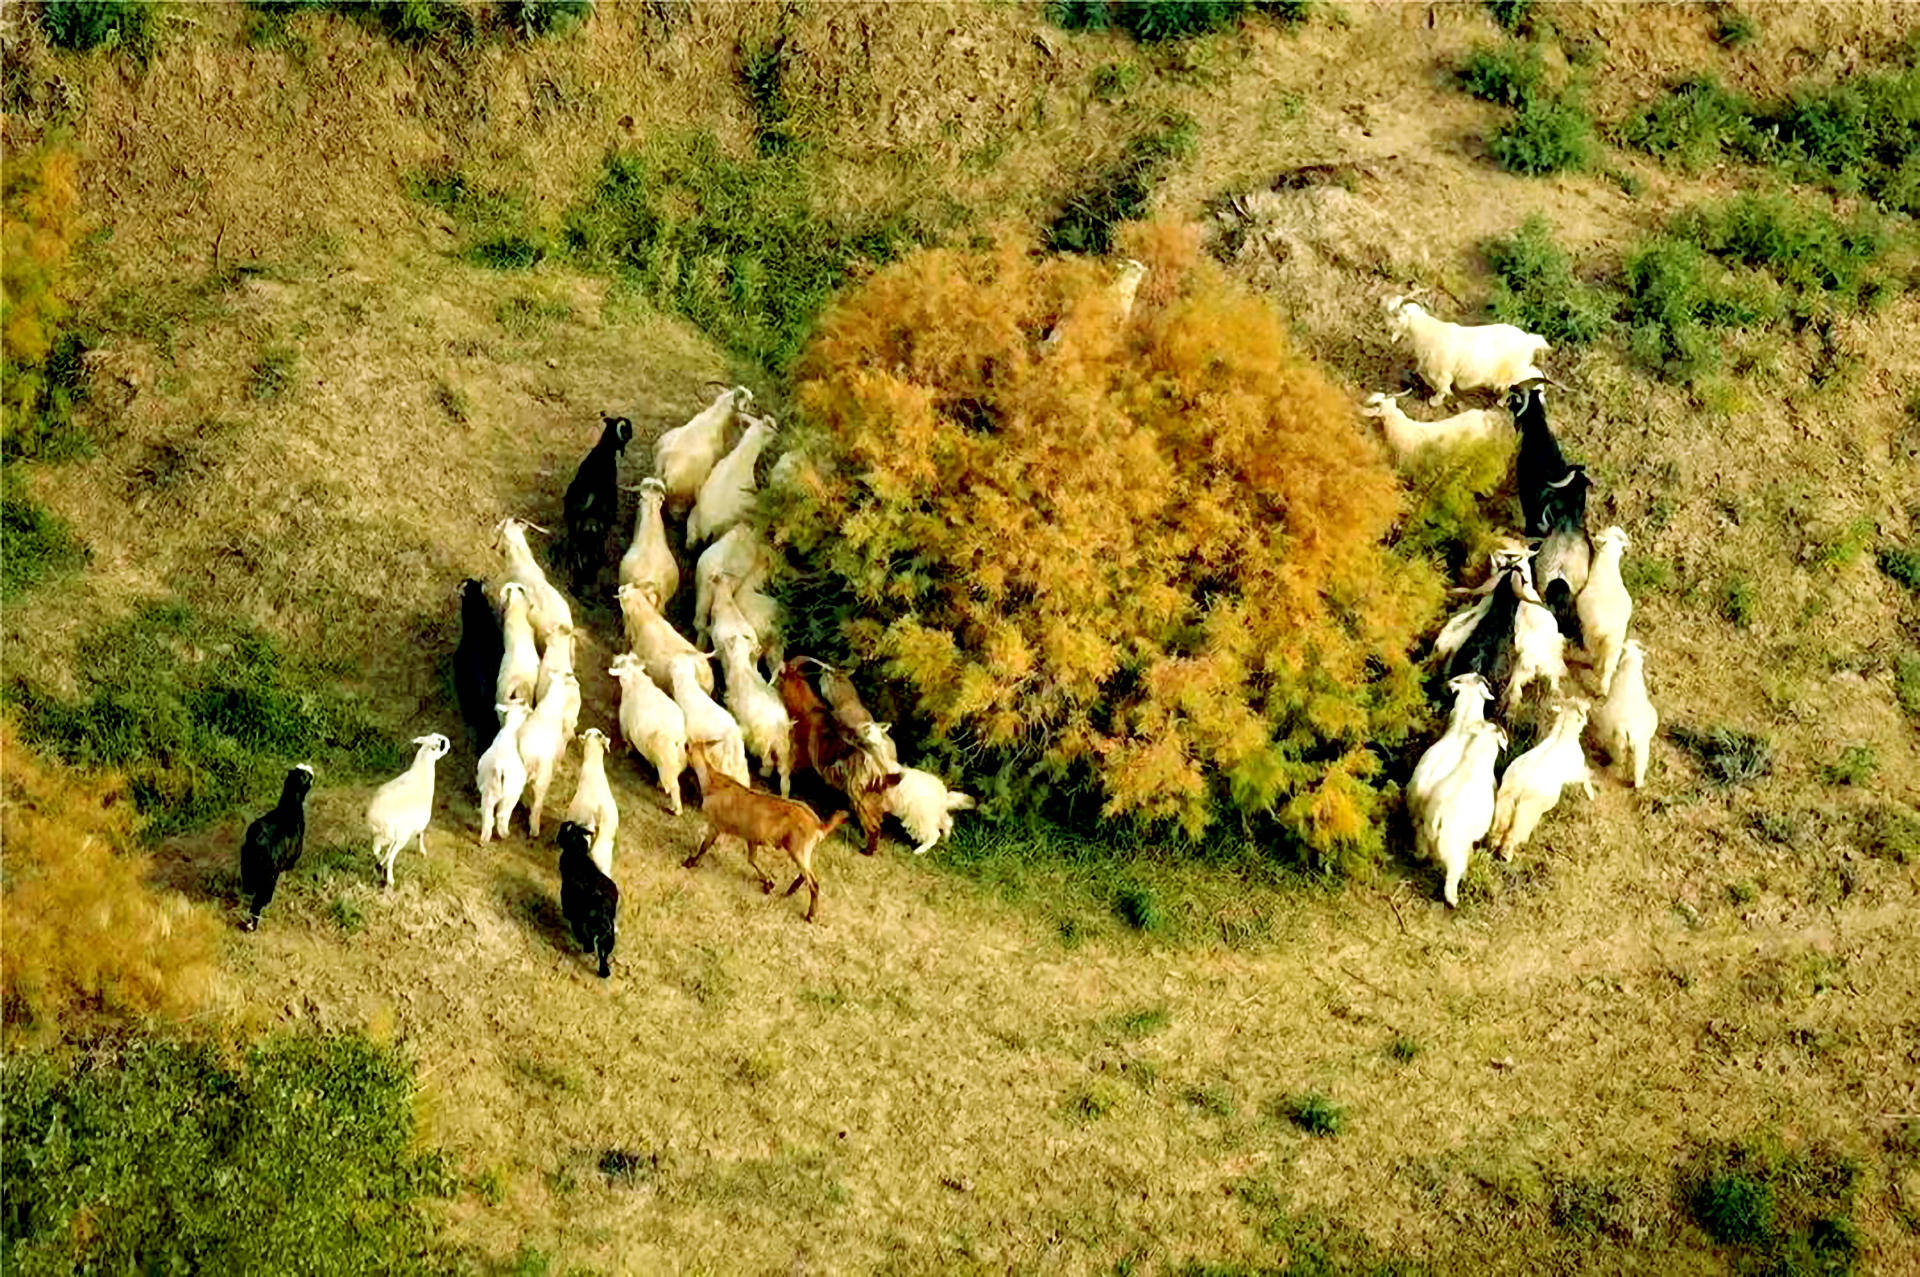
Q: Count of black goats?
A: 7